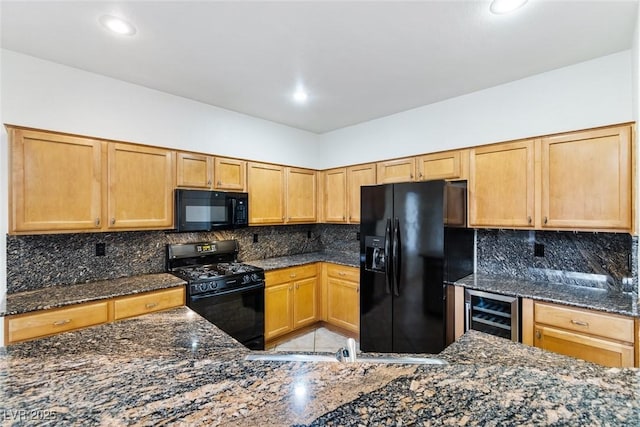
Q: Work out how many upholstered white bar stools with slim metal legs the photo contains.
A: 0